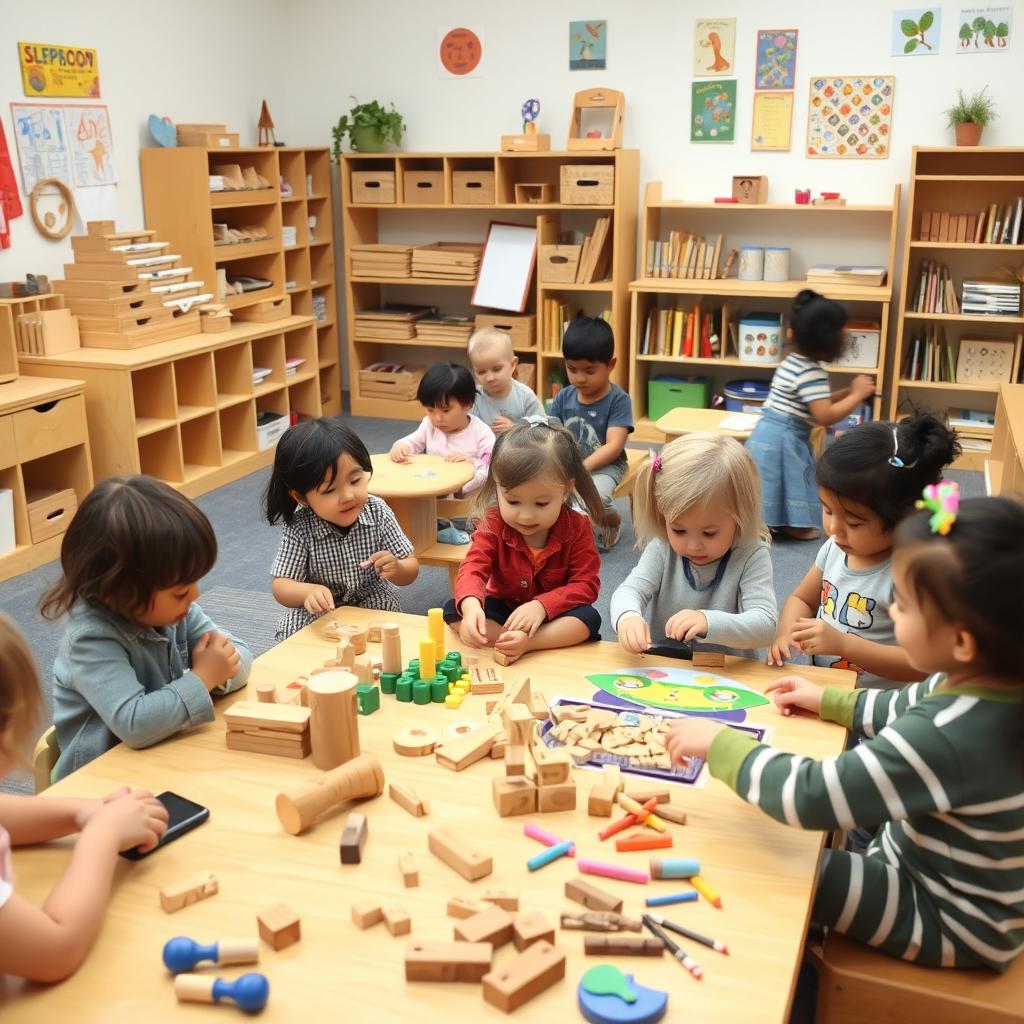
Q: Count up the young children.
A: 11